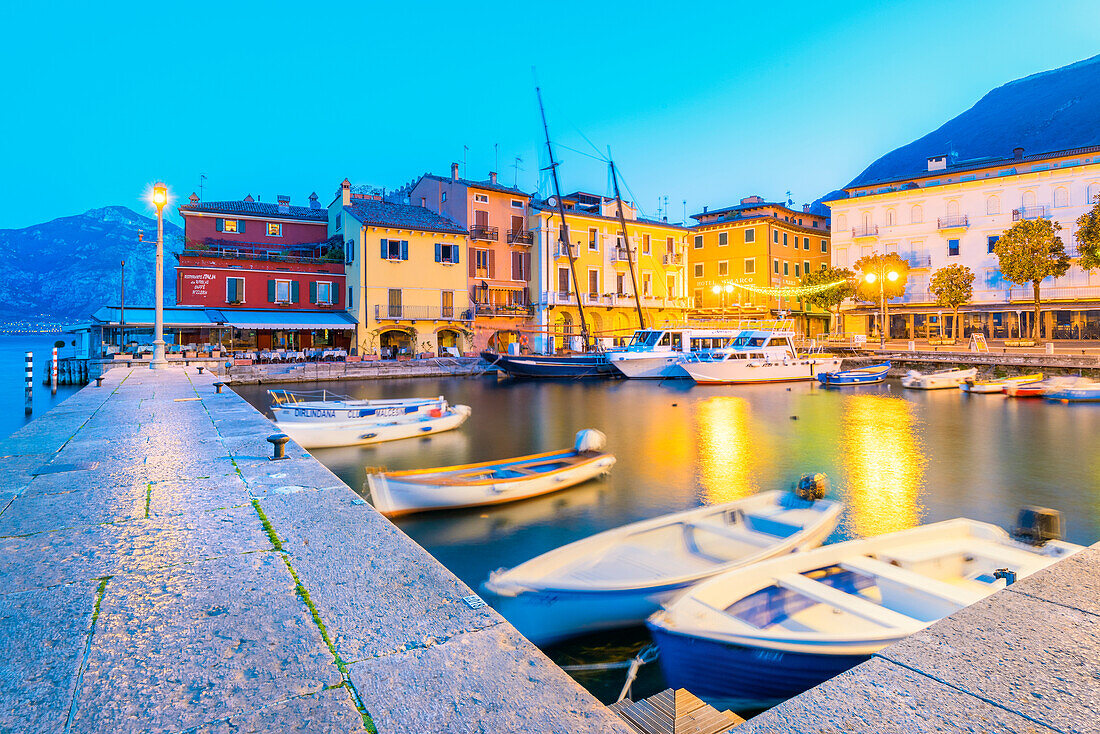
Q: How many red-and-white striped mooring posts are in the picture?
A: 1